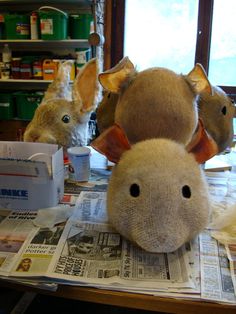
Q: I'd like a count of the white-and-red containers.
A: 1